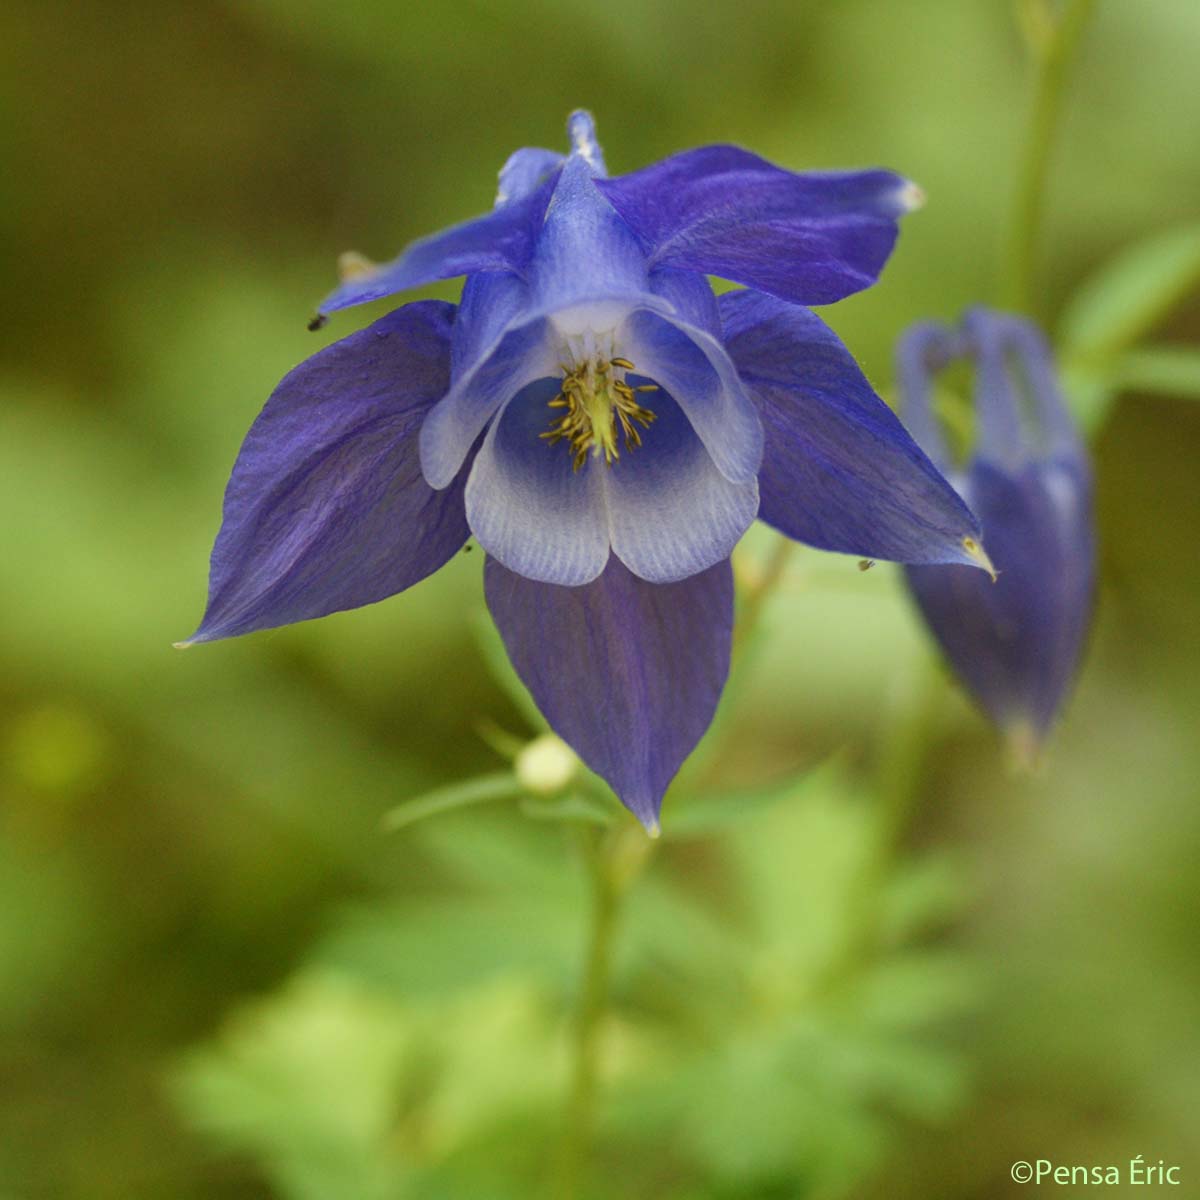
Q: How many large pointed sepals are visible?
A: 5